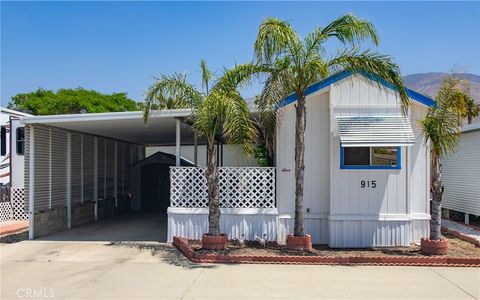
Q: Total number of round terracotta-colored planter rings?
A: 3